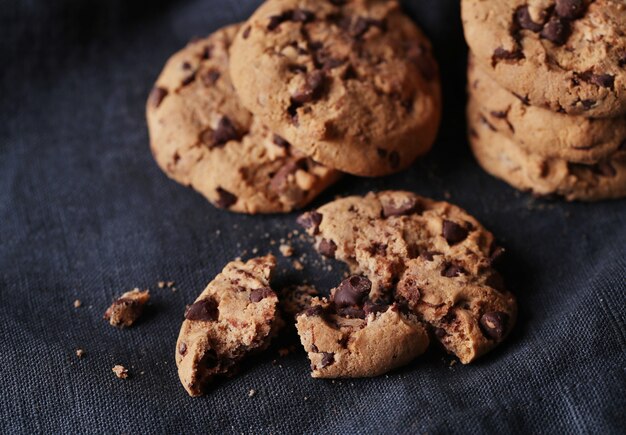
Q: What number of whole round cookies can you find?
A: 5